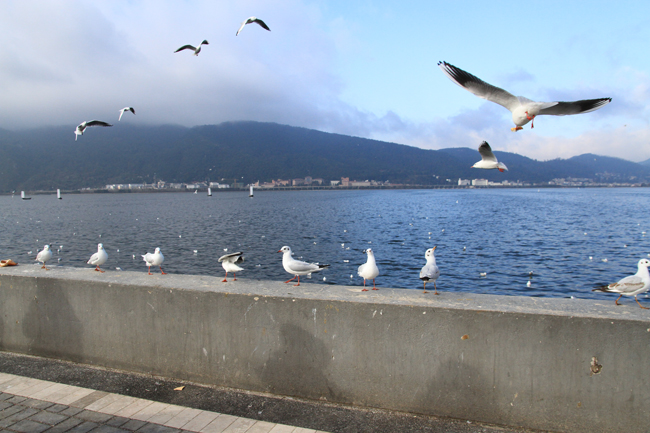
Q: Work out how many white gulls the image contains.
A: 14